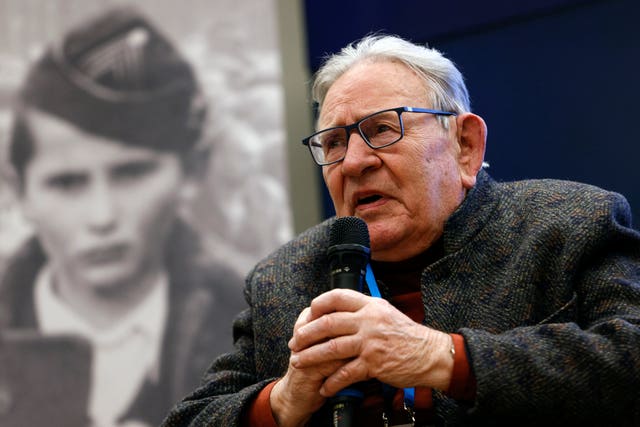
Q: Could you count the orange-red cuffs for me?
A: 2